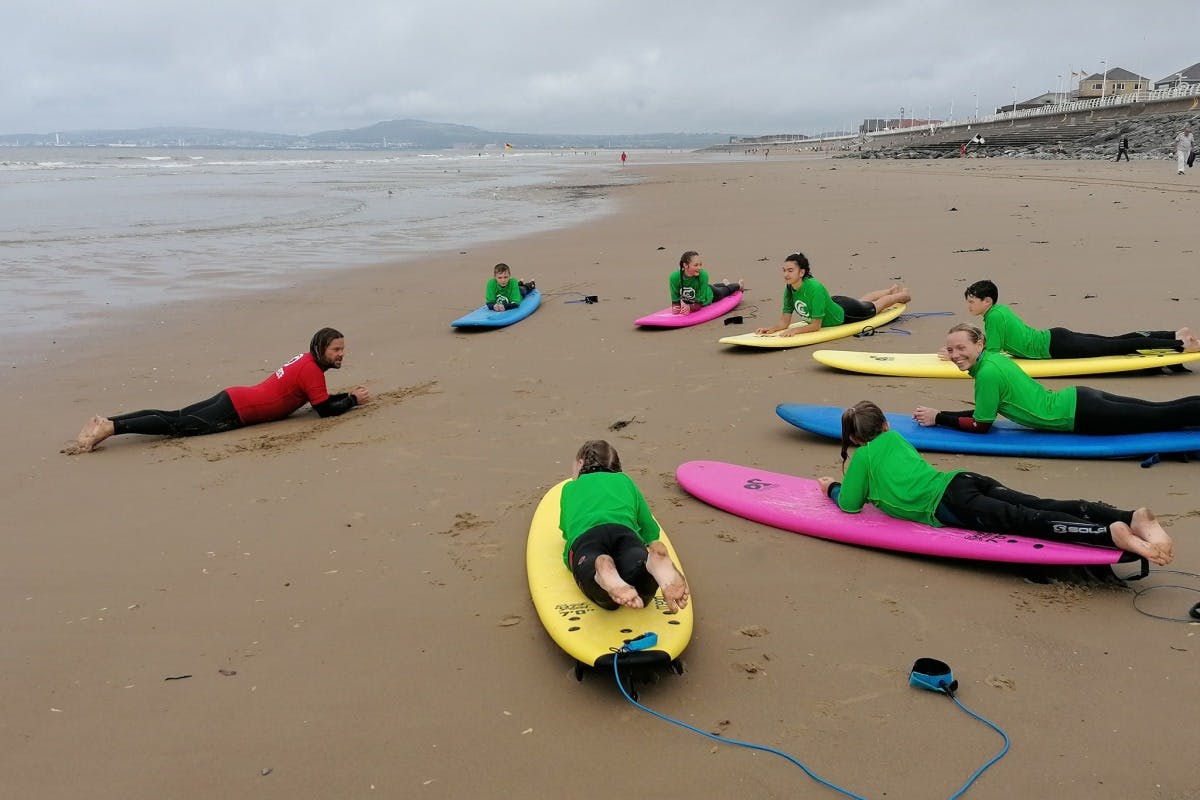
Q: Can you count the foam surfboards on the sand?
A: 7